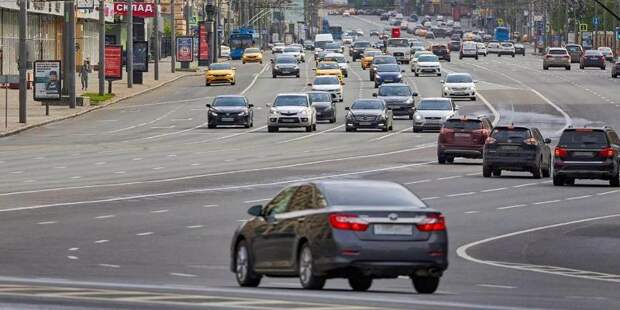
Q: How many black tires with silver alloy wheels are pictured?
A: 2